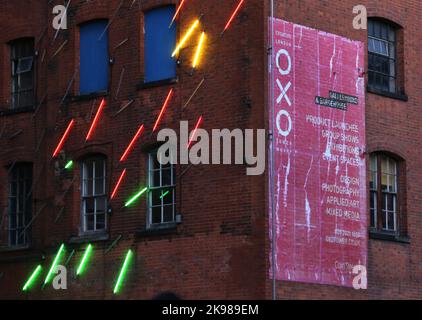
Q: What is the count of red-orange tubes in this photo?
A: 8